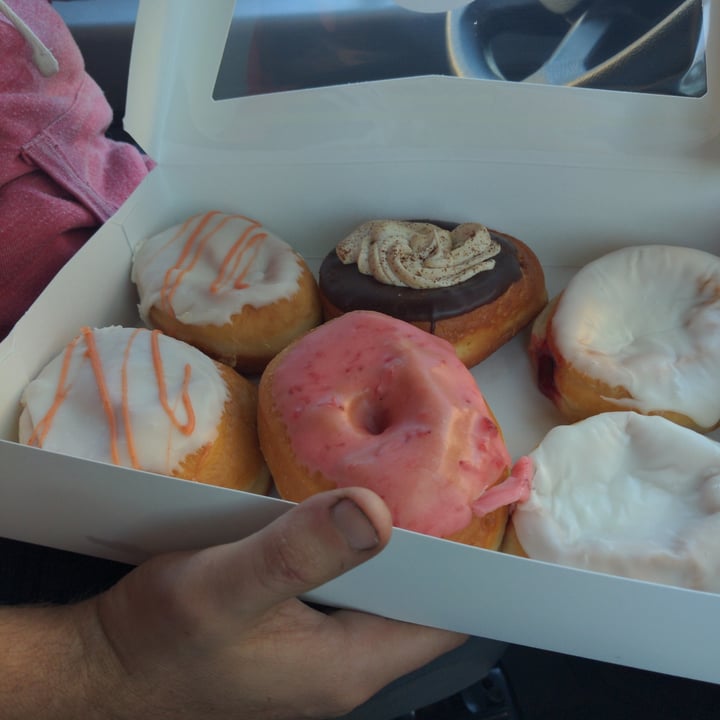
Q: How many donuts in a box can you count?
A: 6